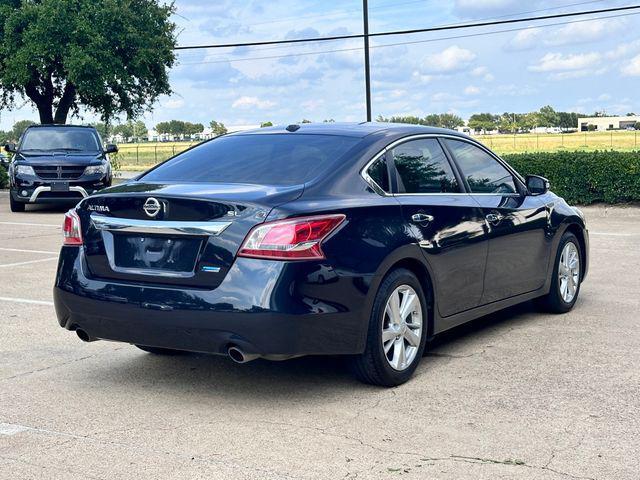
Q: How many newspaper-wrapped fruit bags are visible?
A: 0